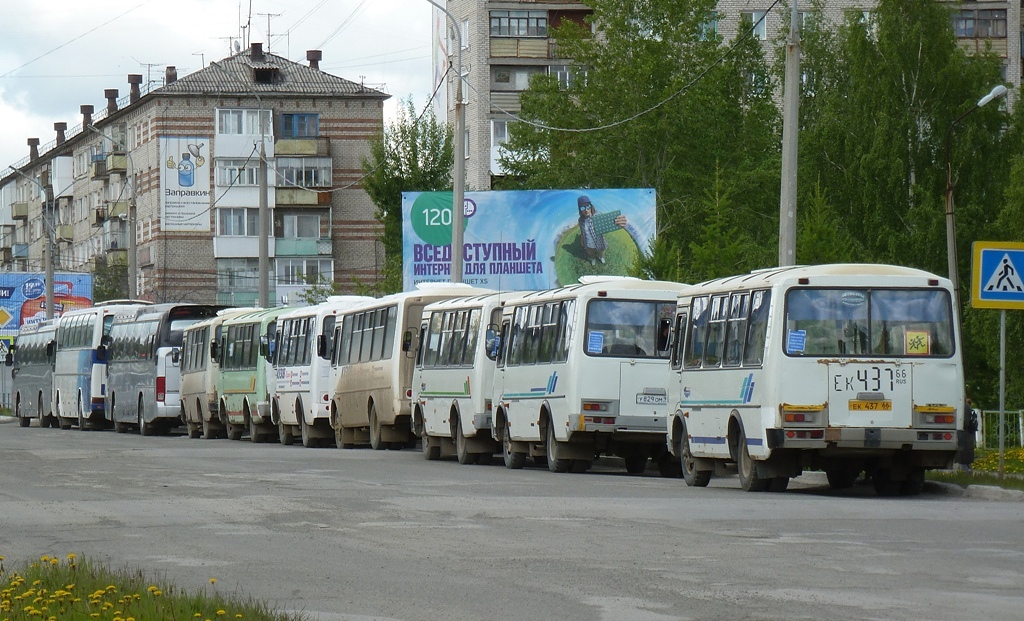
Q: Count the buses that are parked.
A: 10